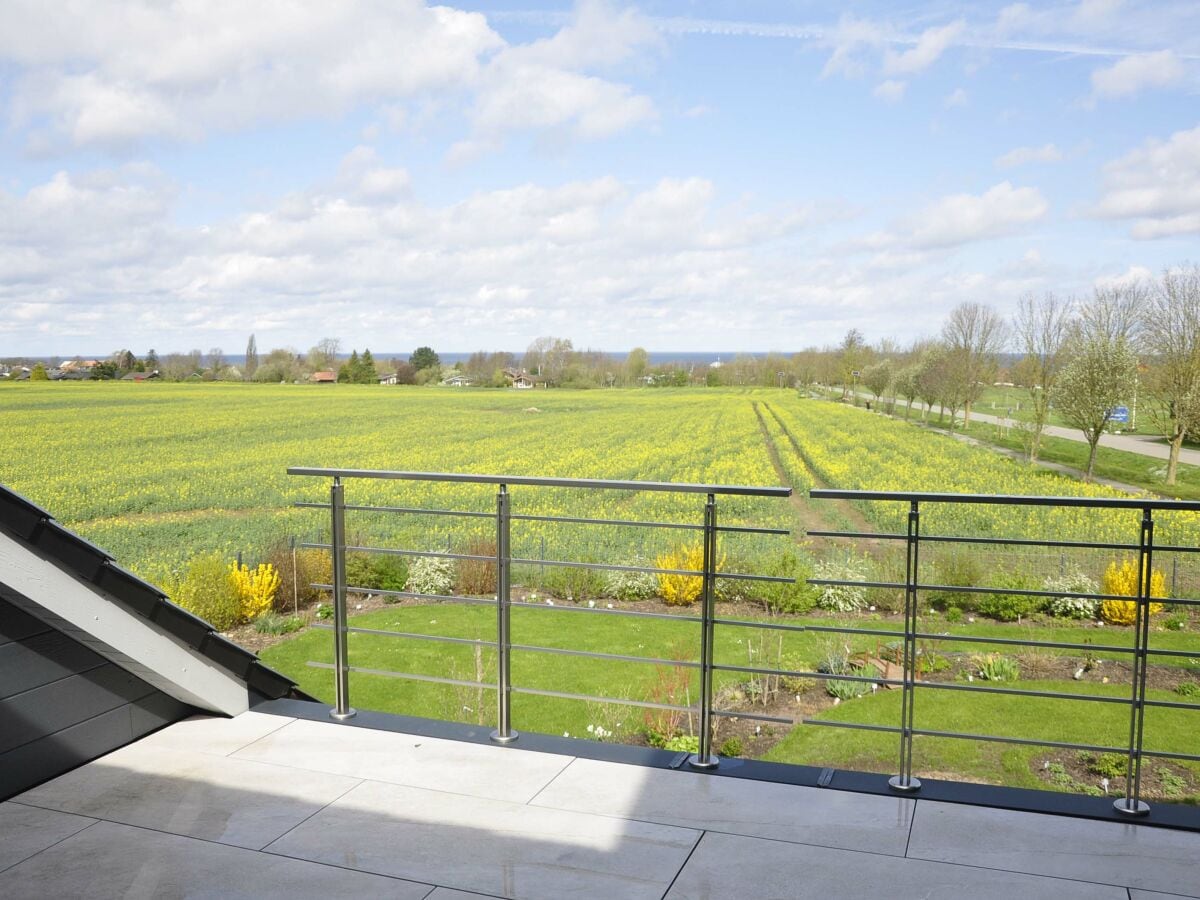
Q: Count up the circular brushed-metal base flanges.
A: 5